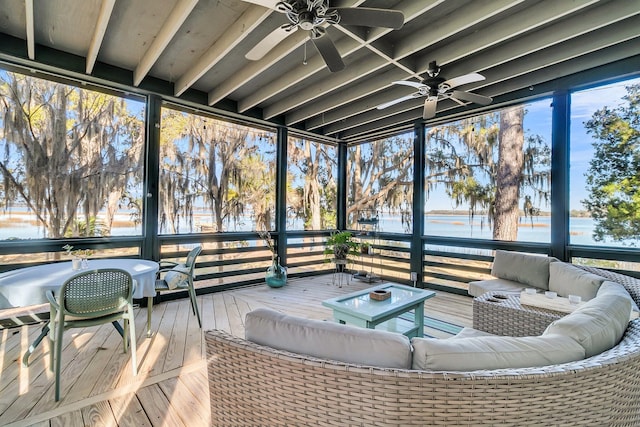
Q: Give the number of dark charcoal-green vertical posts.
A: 5